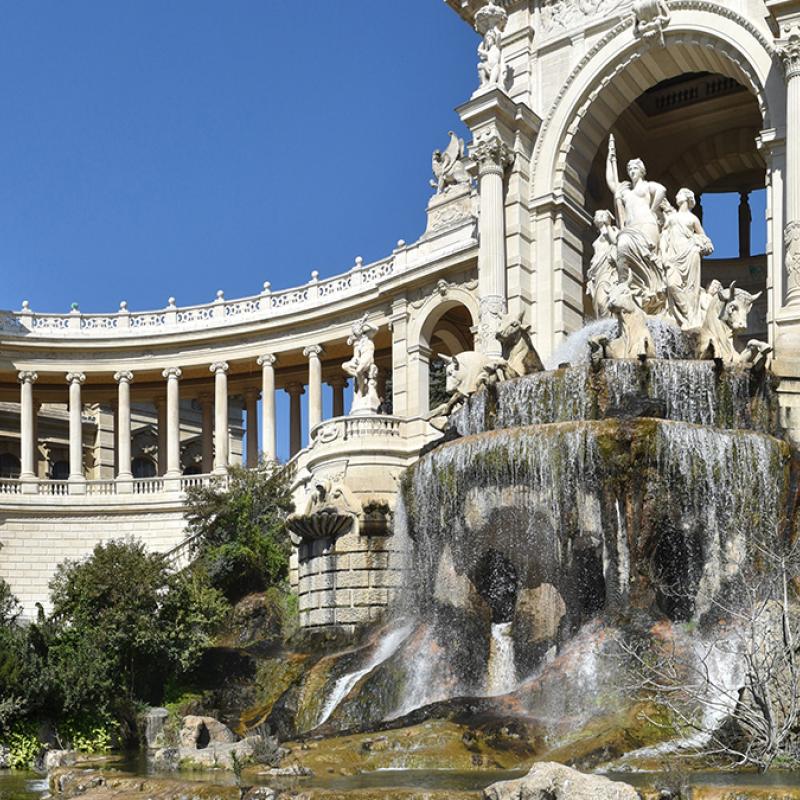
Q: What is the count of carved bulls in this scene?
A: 4